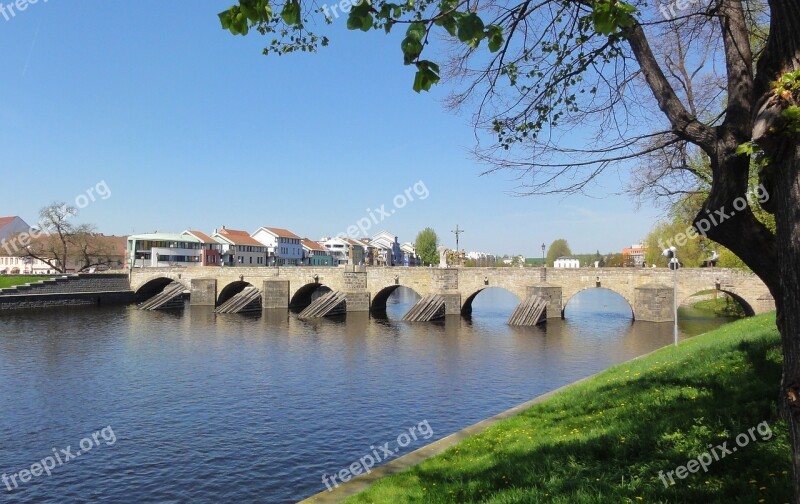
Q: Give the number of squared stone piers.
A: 6